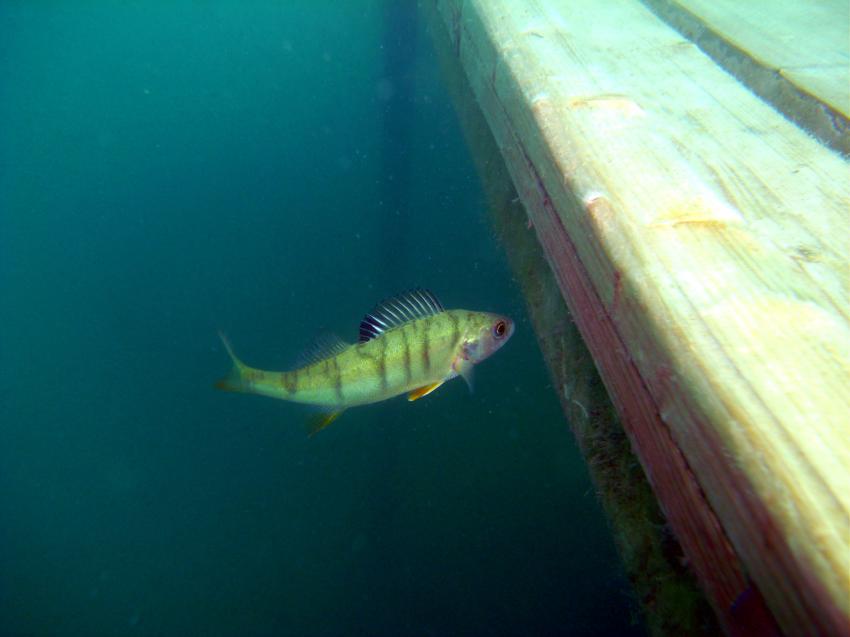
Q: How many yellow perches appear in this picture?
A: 1